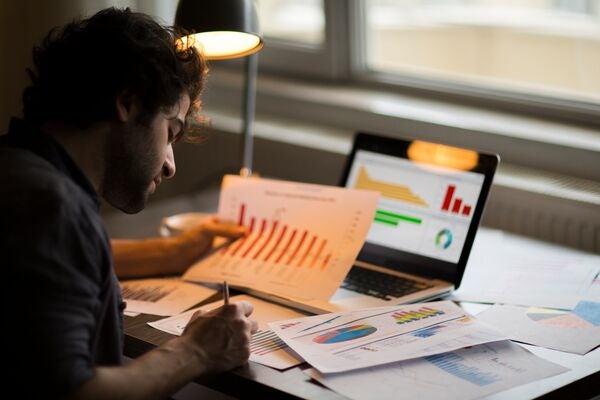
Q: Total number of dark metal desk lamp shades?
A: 1